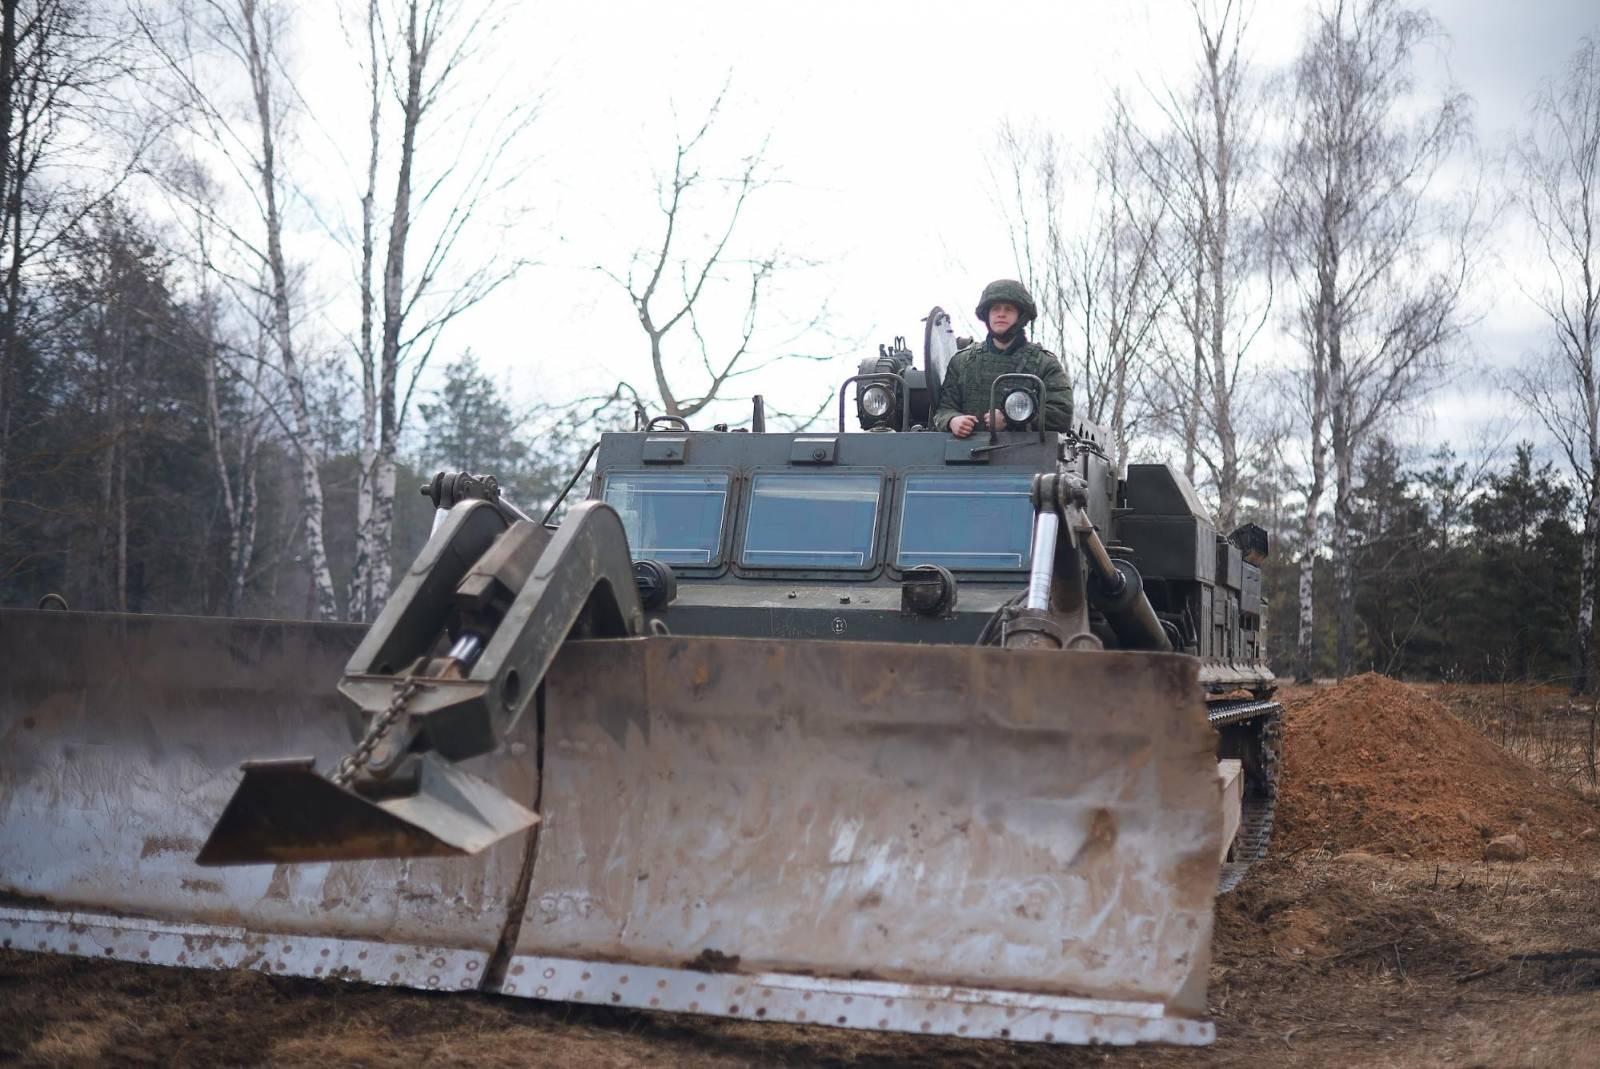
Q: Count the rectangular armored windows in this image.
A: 3